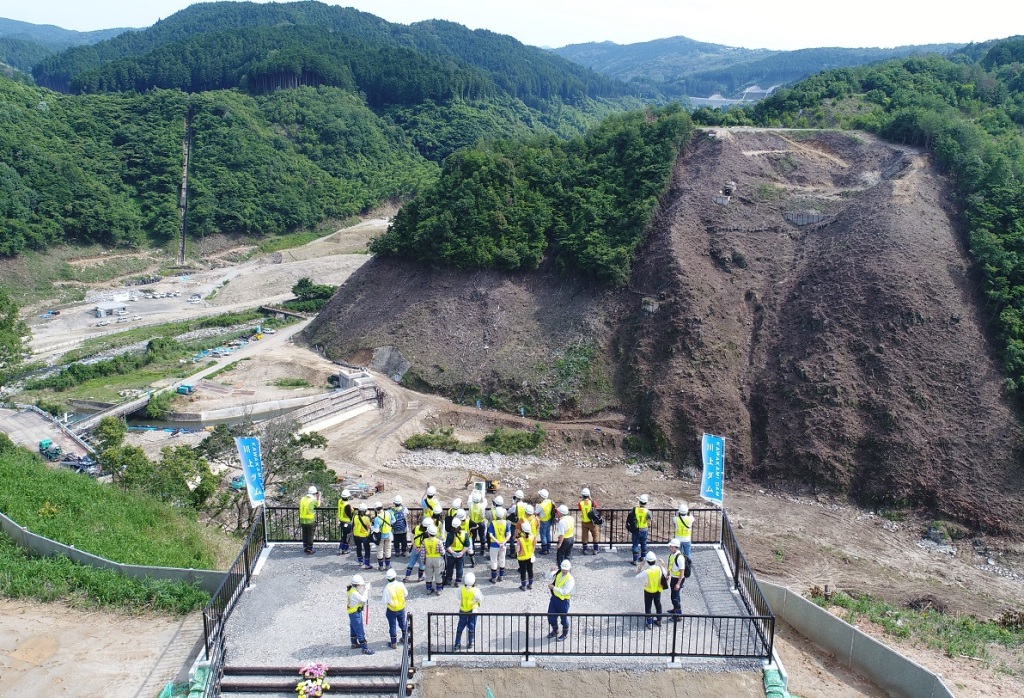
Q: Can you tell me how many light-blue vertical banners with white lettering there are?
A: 2